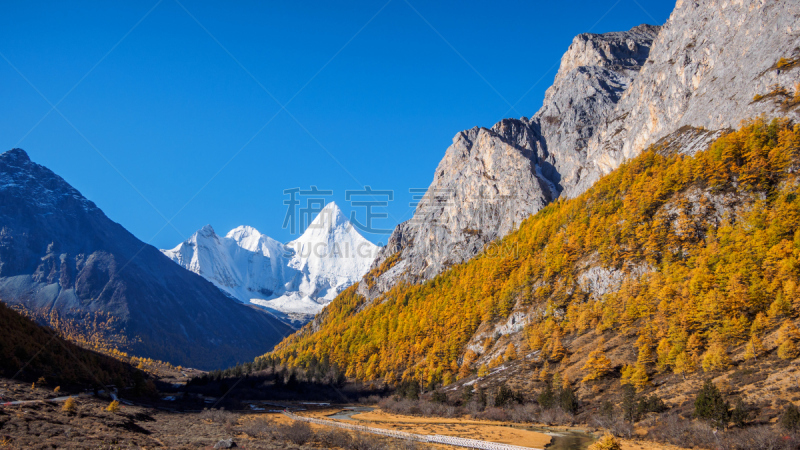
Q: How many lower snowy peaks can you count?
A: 2